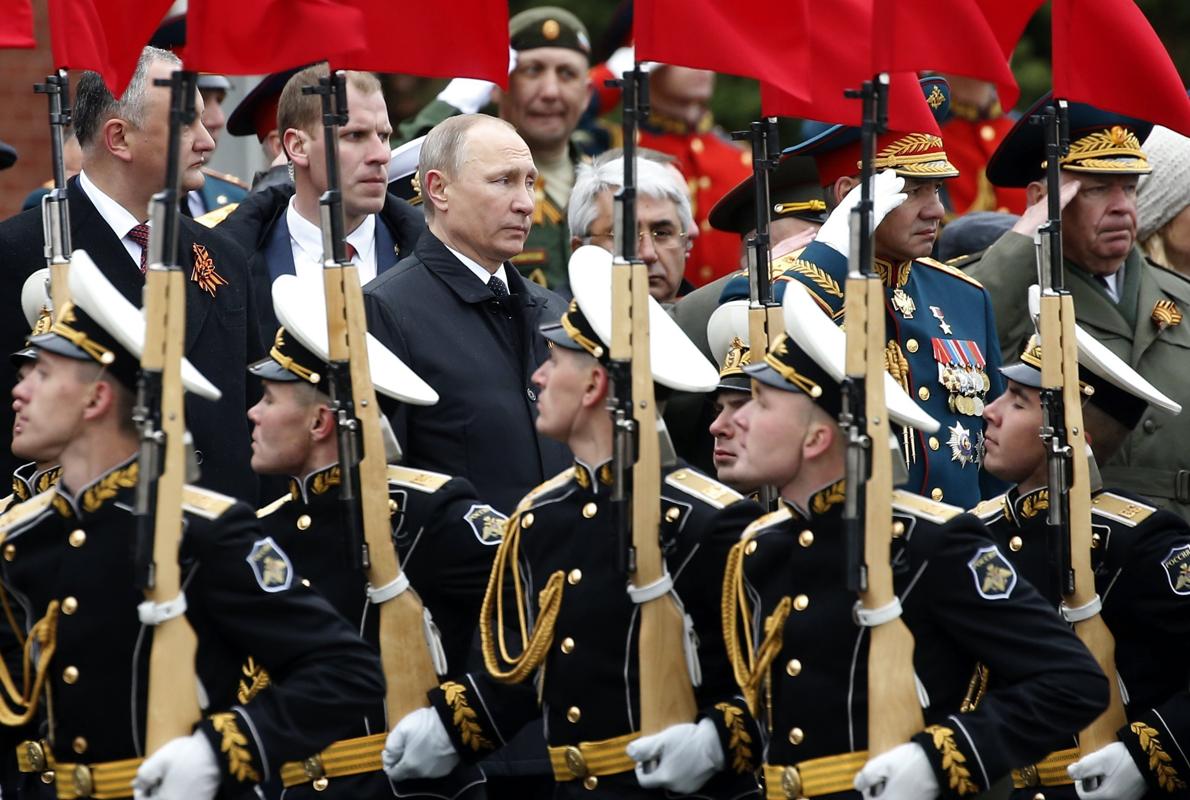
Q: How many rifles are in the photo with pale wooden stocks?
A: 7